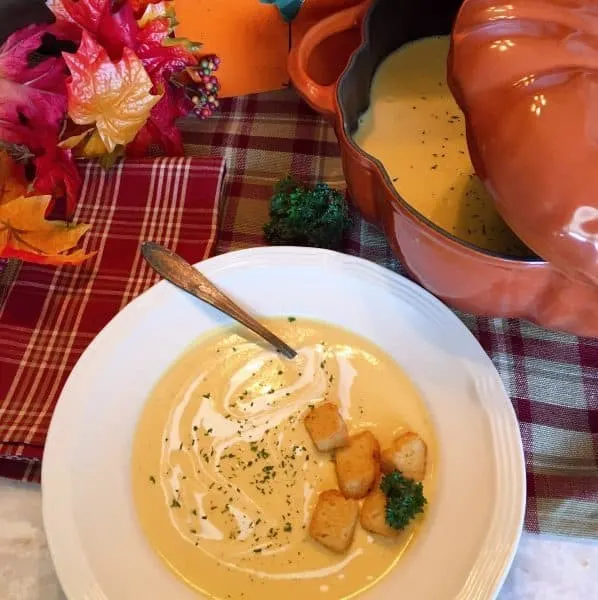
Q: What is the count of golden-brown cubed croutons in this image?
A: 5